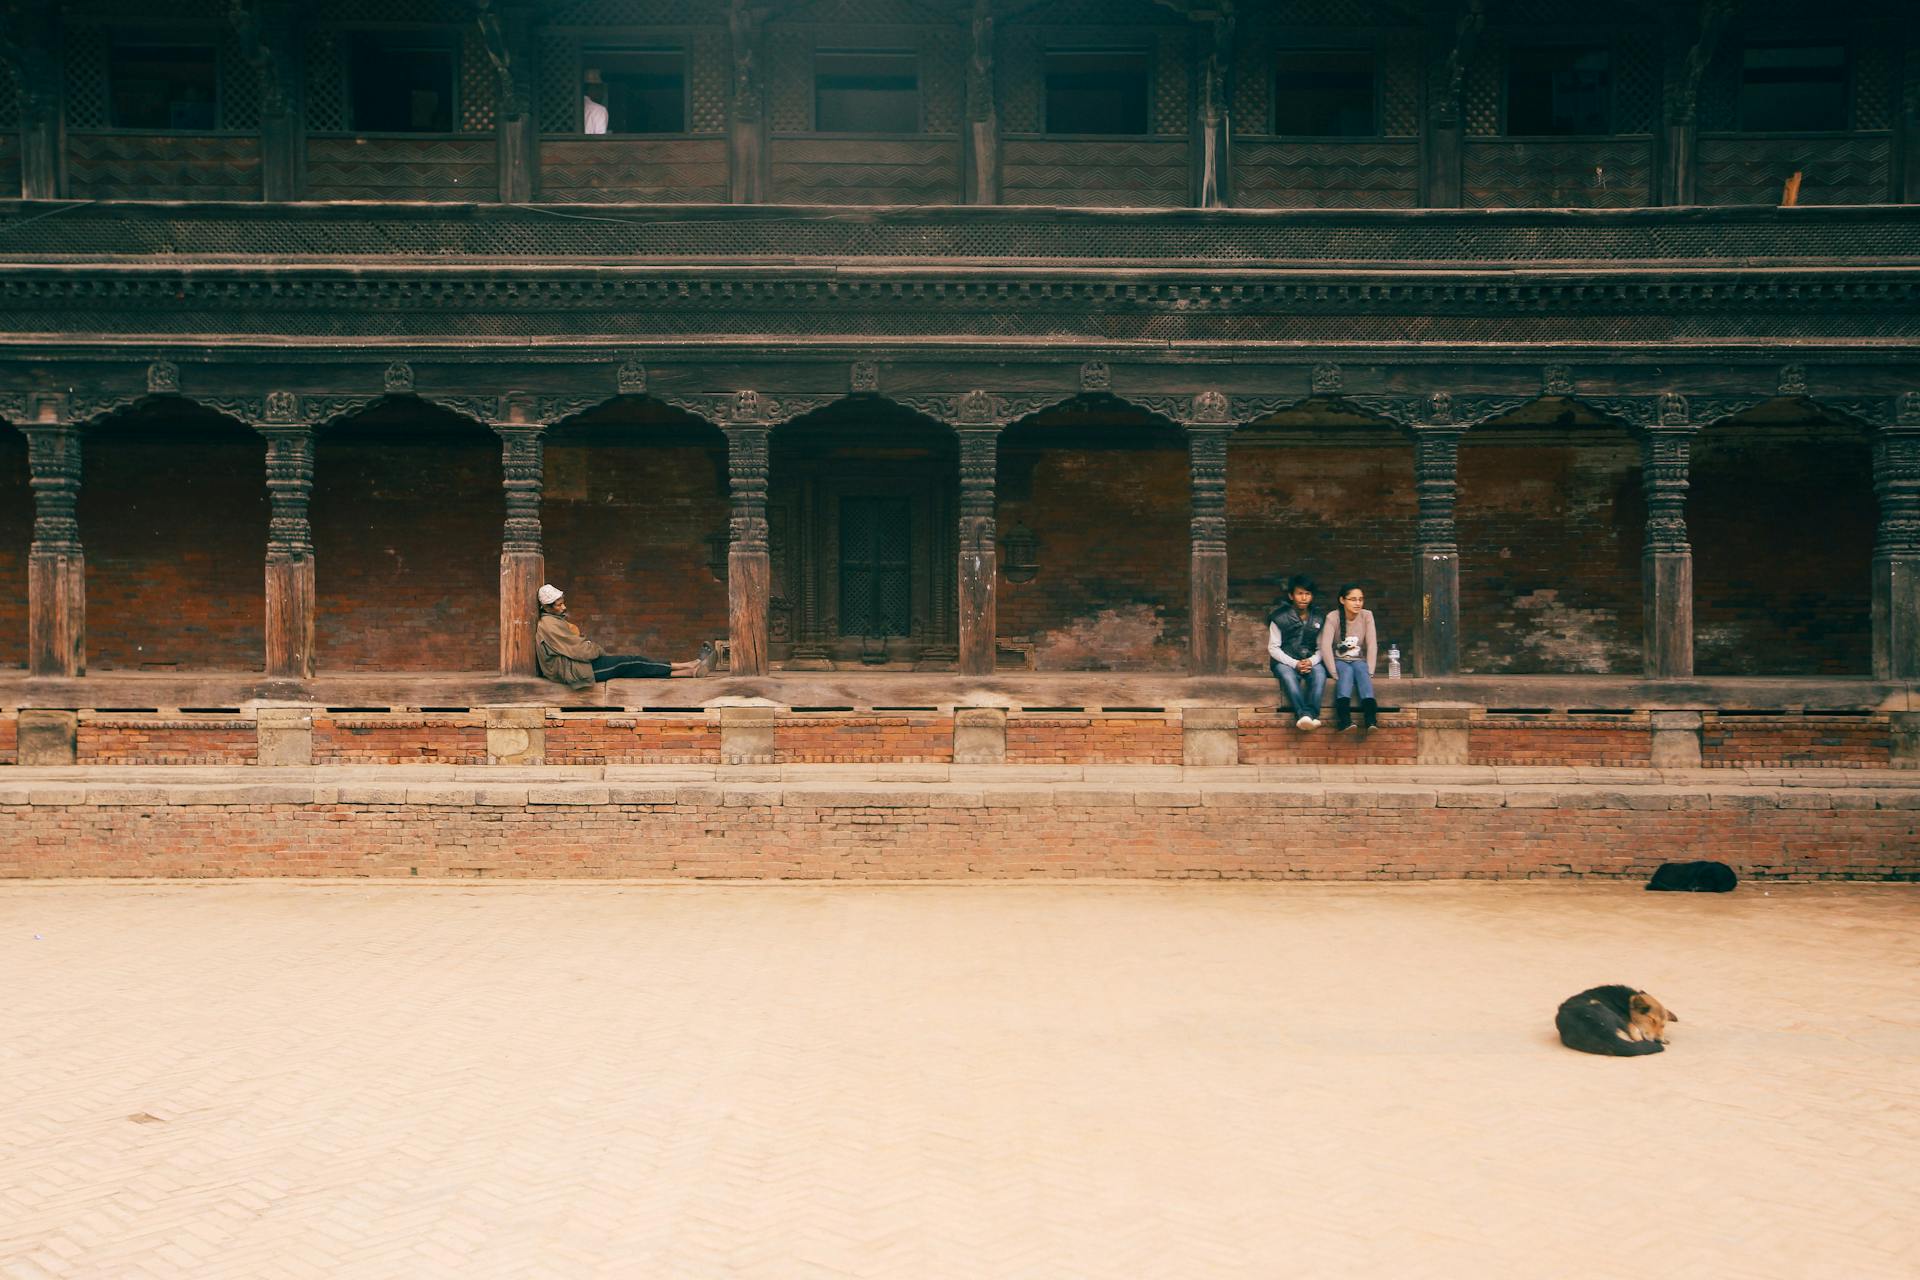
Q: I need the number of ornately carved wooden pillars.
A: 9